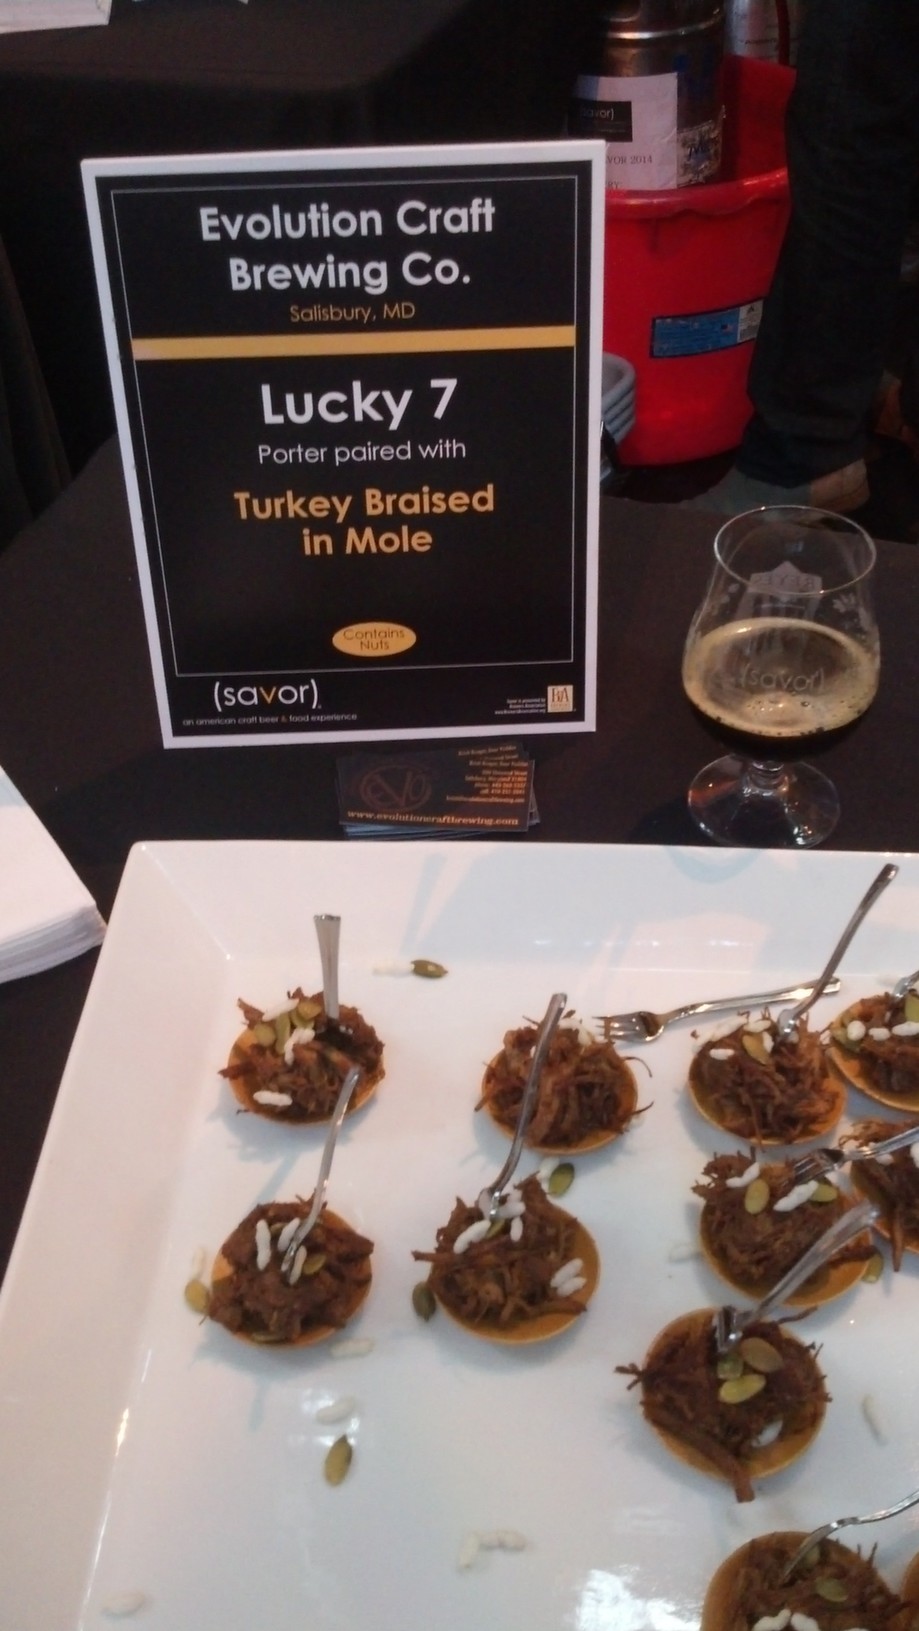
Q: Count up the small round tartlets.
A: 11